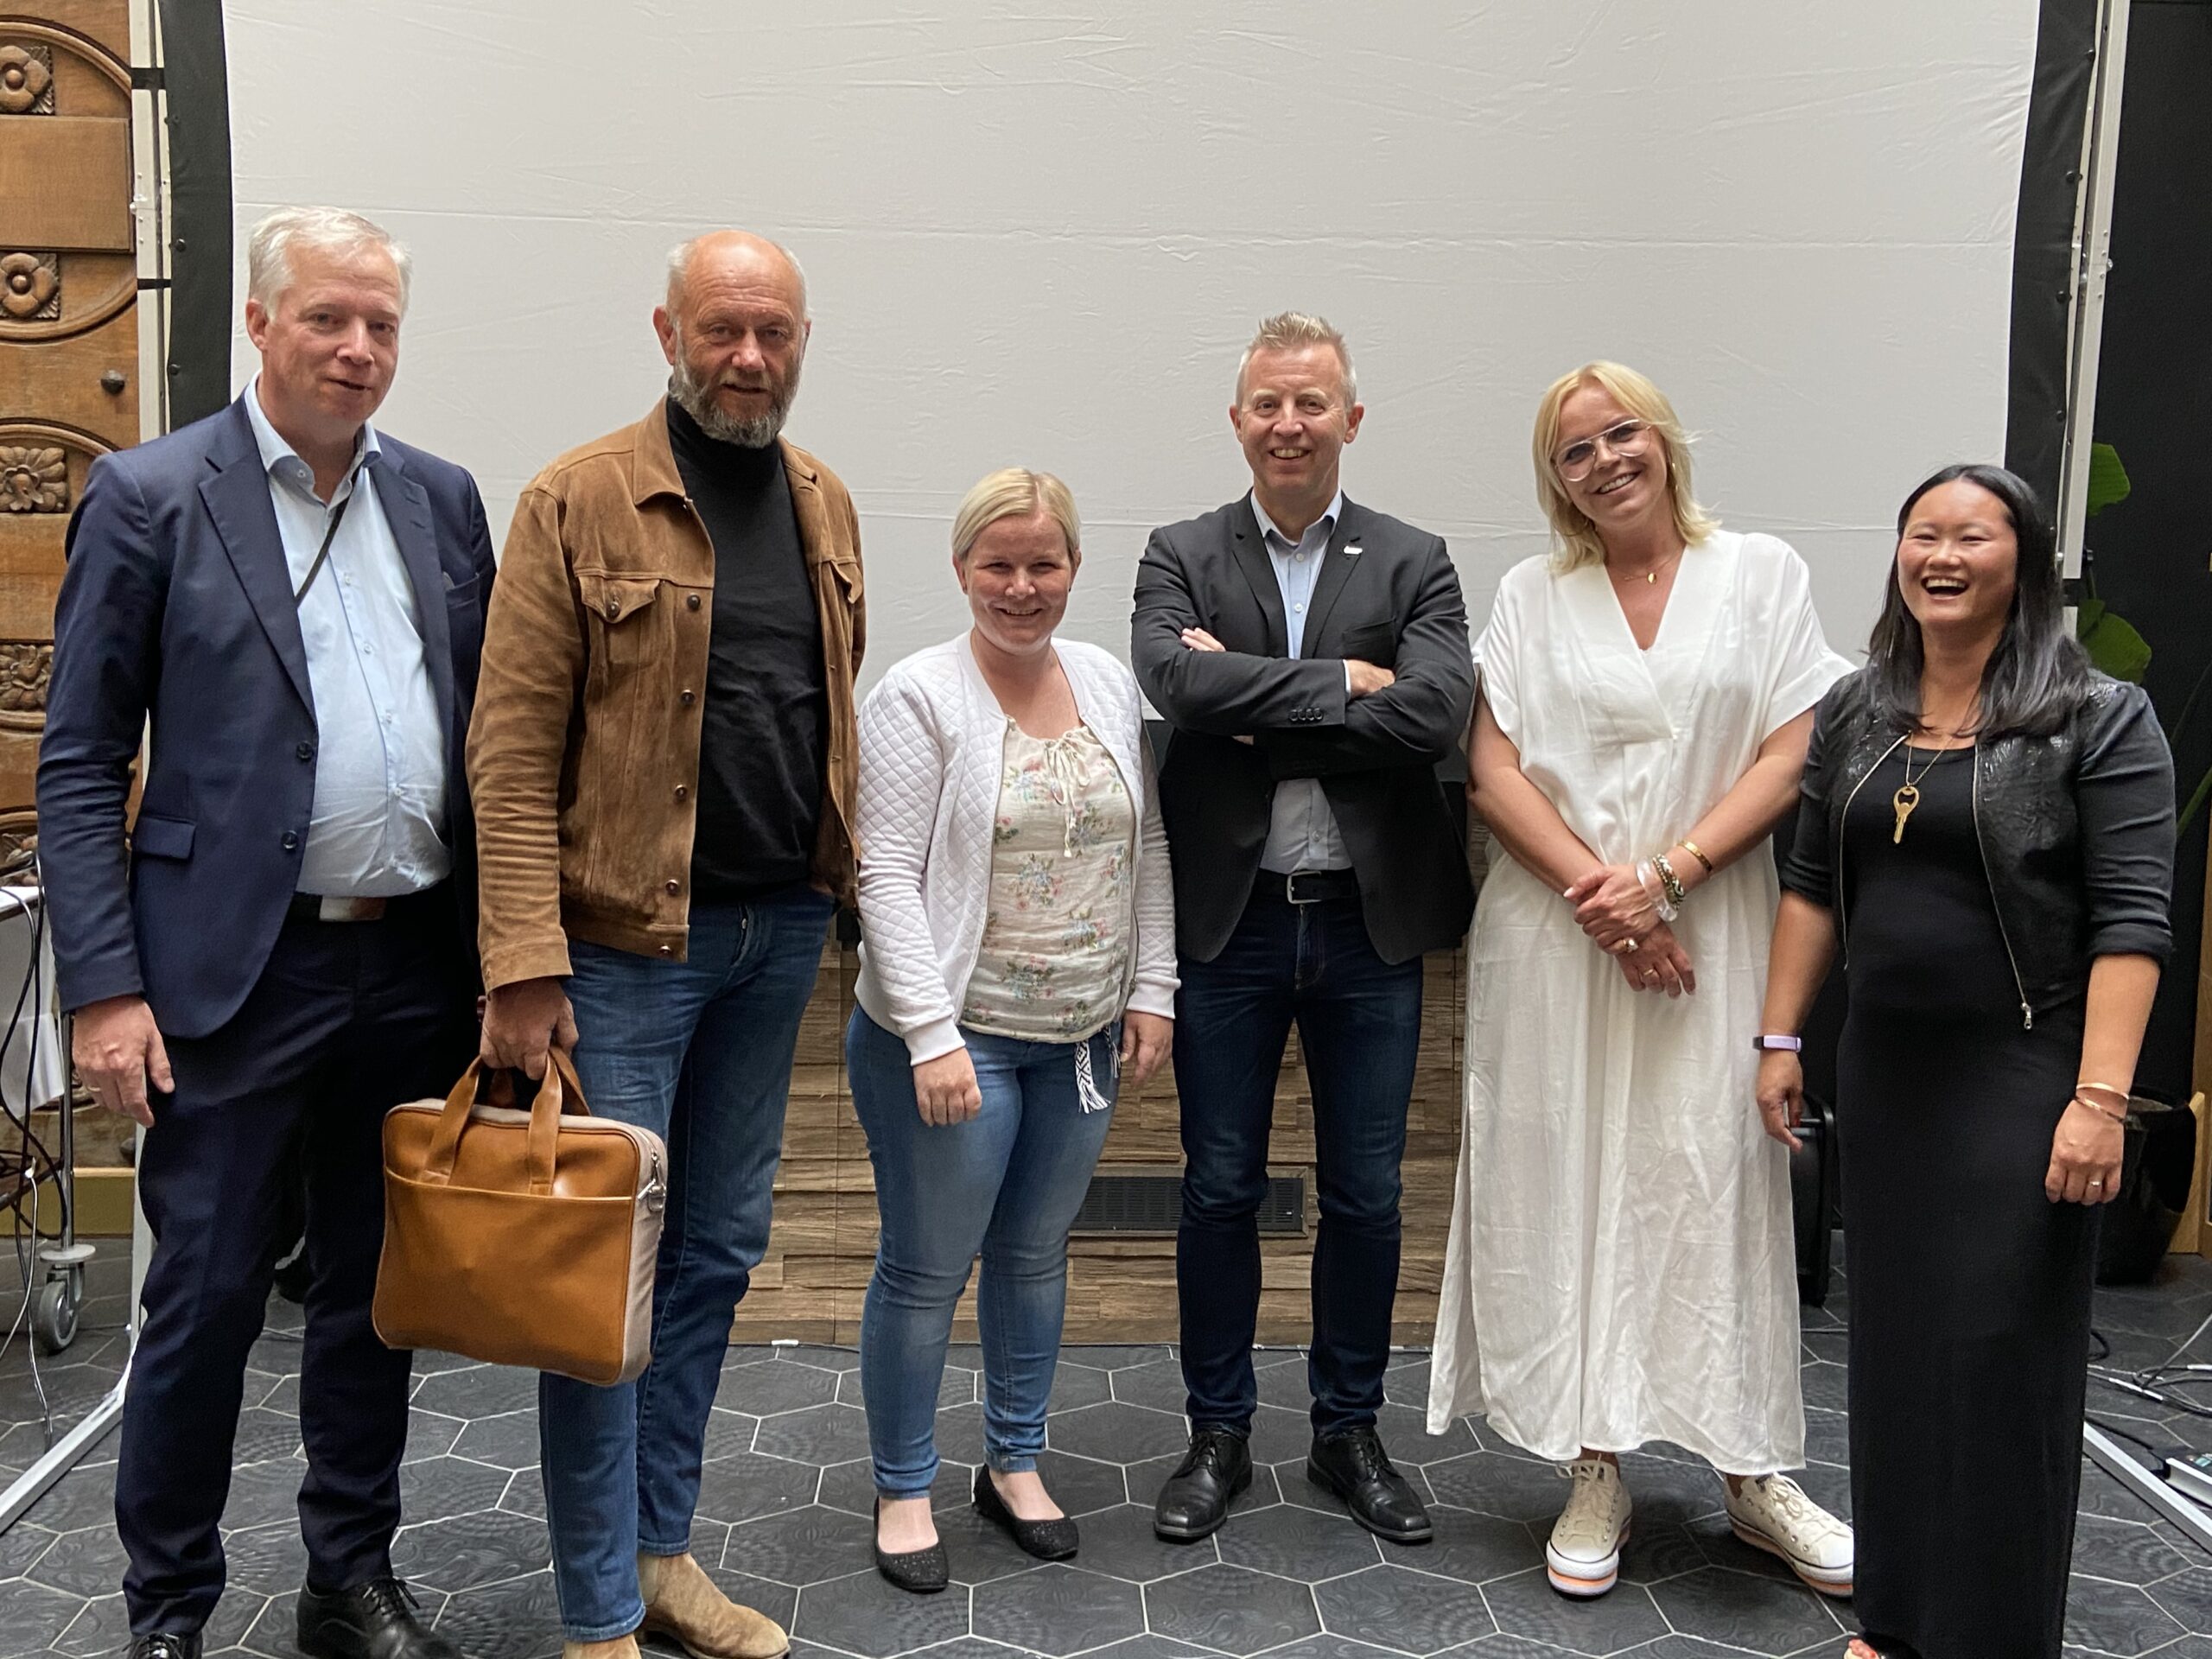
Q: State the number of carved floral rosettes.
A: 4